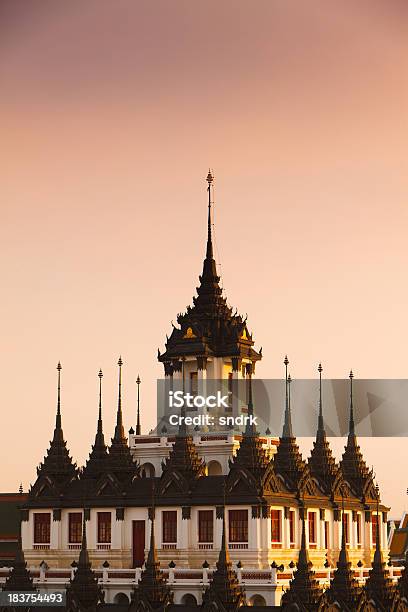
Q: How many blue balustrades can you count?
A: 0